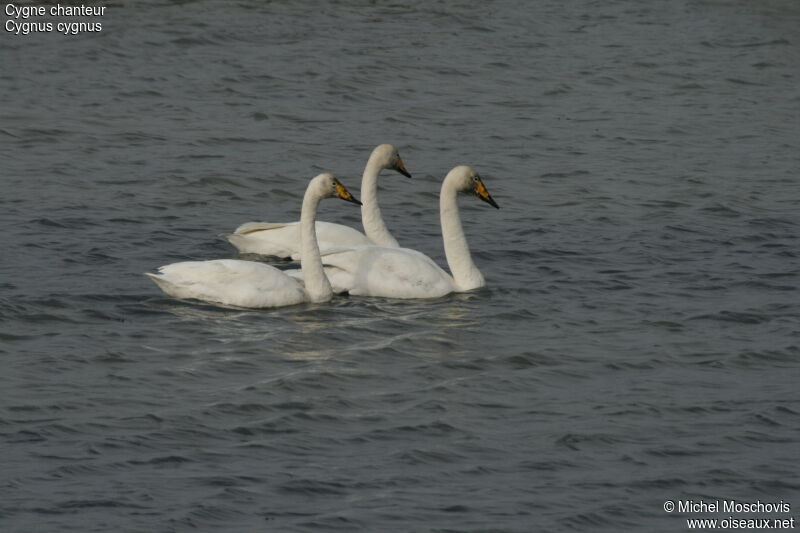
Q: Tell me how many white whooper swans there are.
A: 3